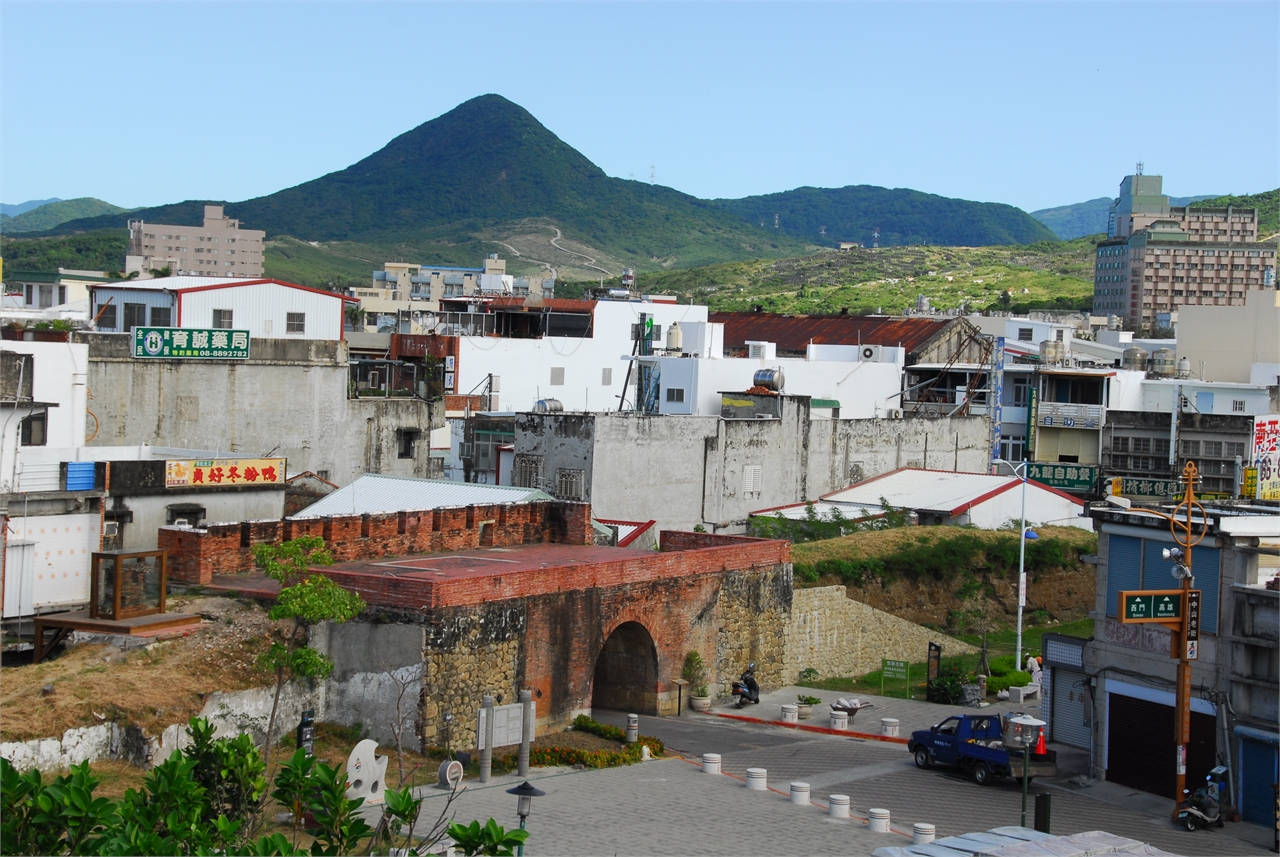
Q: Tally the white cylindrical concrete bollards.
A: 9